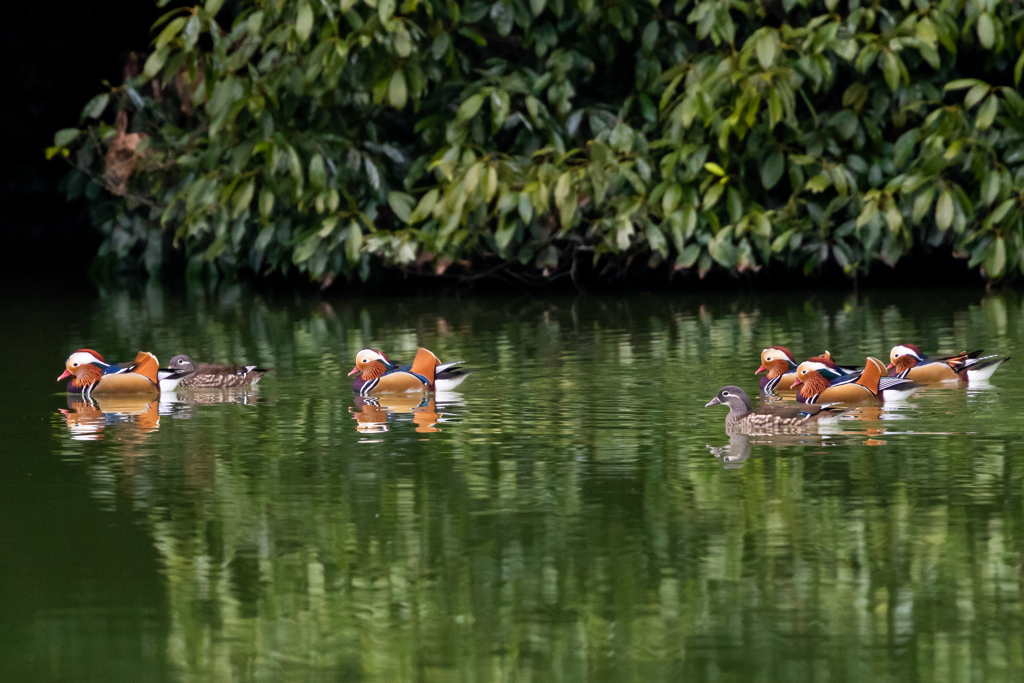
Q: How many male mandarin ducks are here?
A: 5